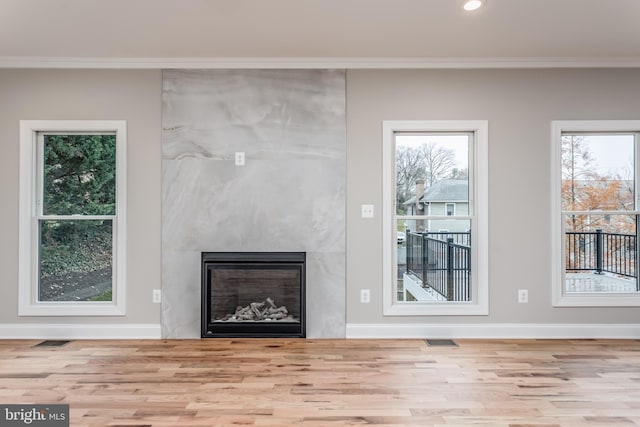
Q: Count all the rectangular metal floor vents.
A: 2